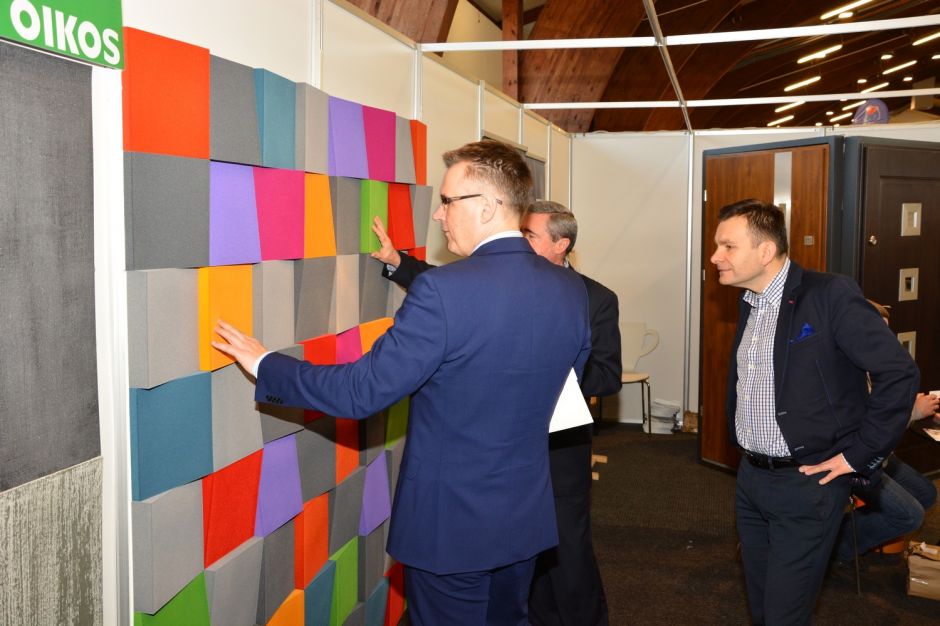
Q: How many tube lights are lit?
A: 10